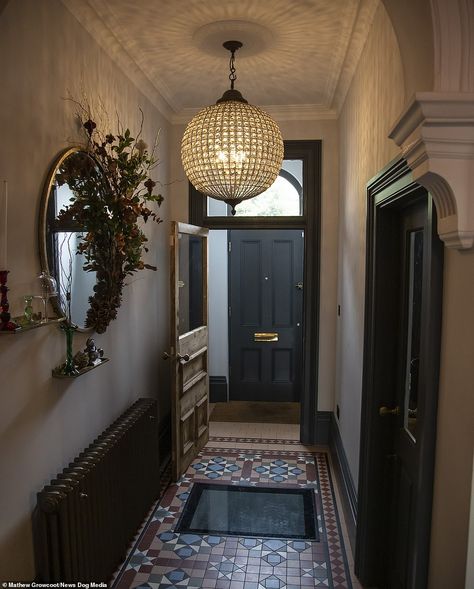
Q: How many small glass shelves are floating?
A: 2